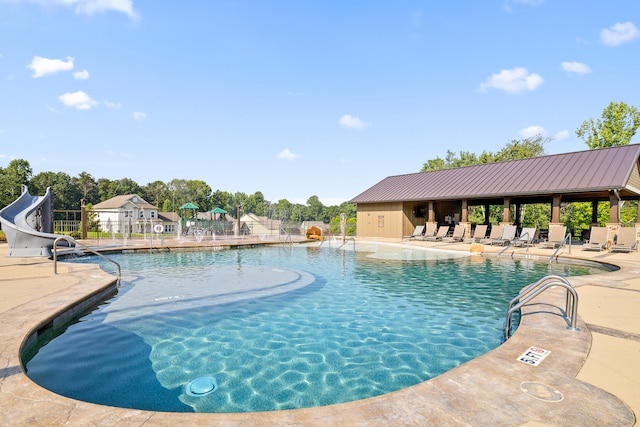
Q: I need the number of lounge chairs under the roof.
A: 11